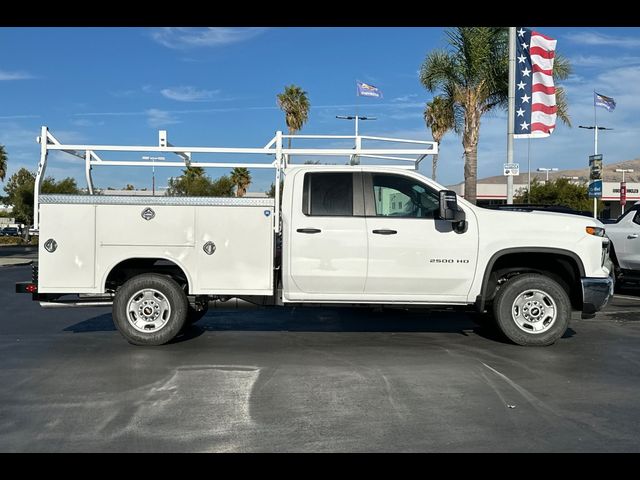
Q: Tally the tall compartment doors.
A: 2